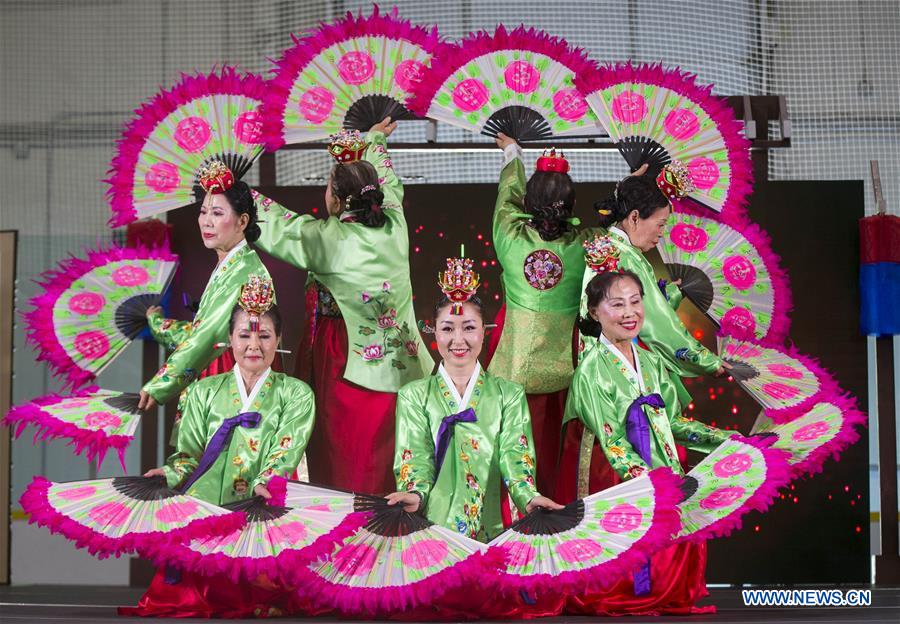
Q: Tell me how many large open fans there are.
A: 14